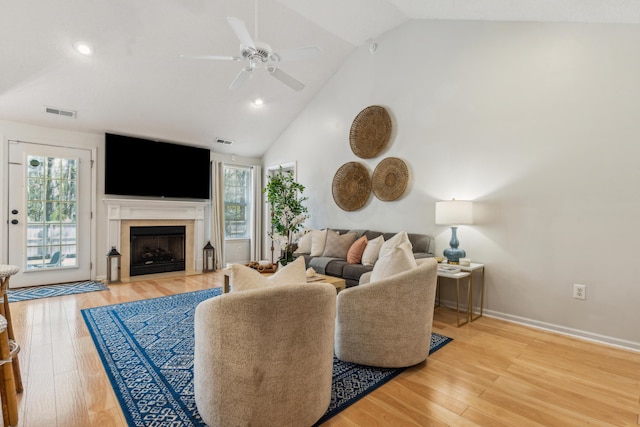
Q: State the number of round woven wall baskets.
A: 3